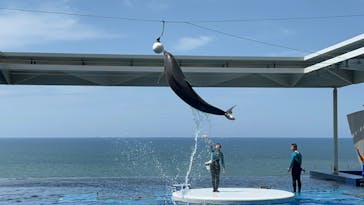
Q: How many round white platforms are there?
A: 1